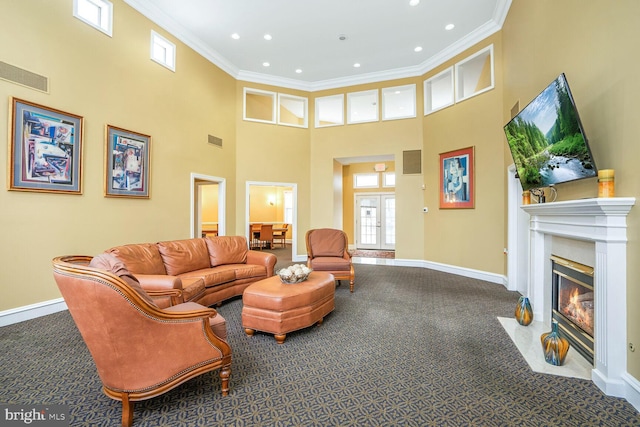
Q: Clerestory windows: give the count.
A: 9